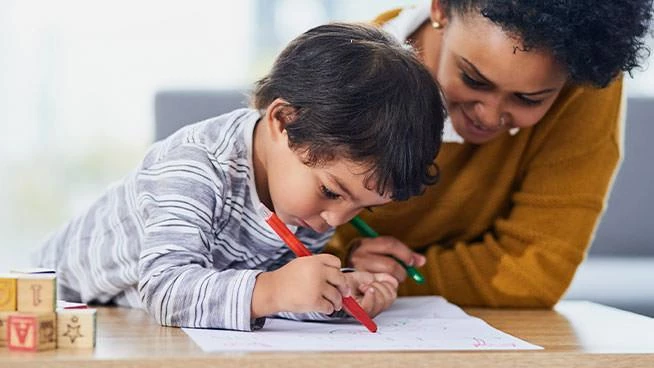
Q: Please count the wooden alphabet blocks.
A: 5